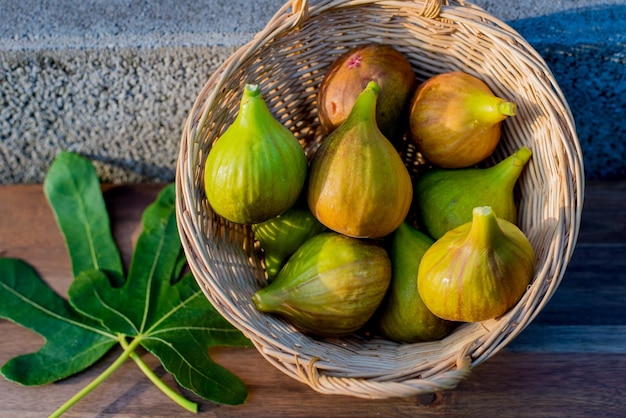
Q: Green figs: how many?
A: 5